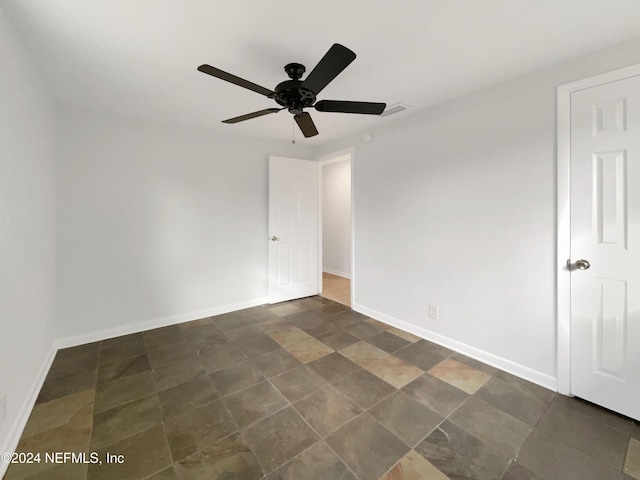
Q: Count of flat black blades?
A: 5